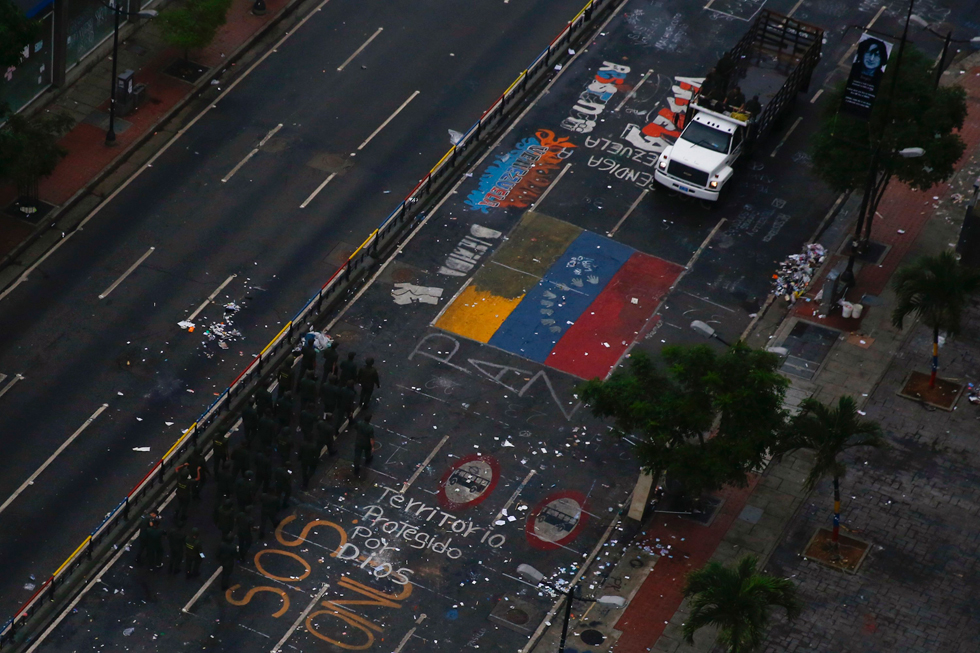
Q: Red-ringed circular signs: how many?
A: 2